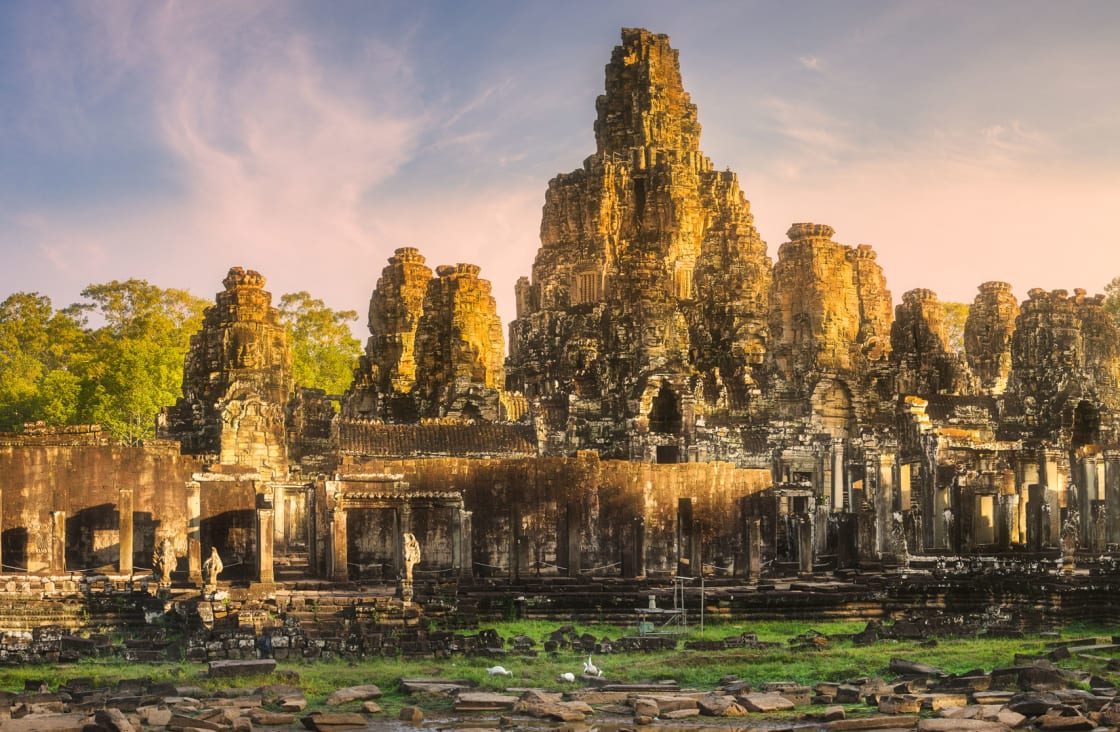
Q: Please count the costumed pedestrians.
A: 0